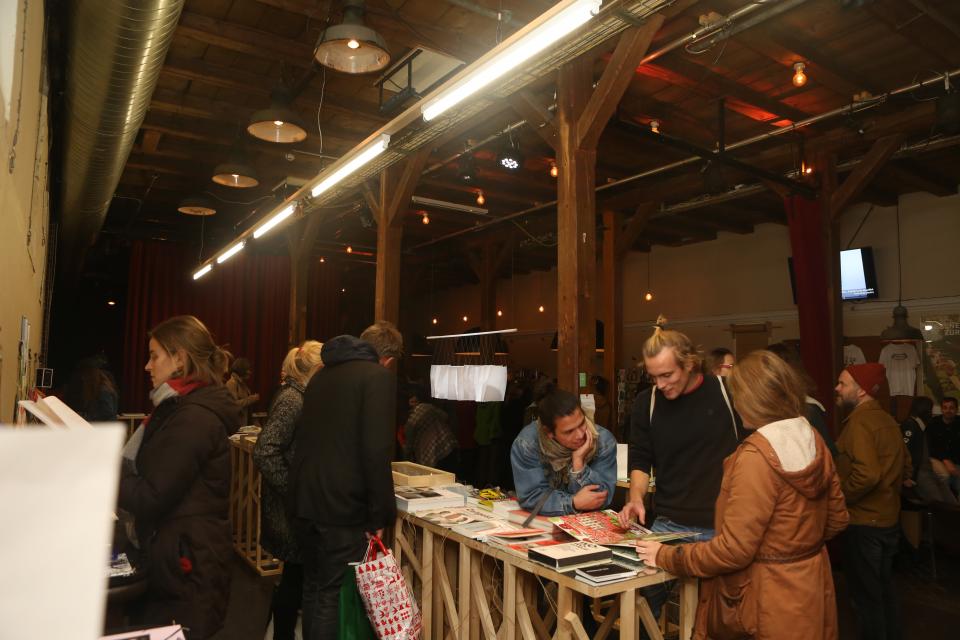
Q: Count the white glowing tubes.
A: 5